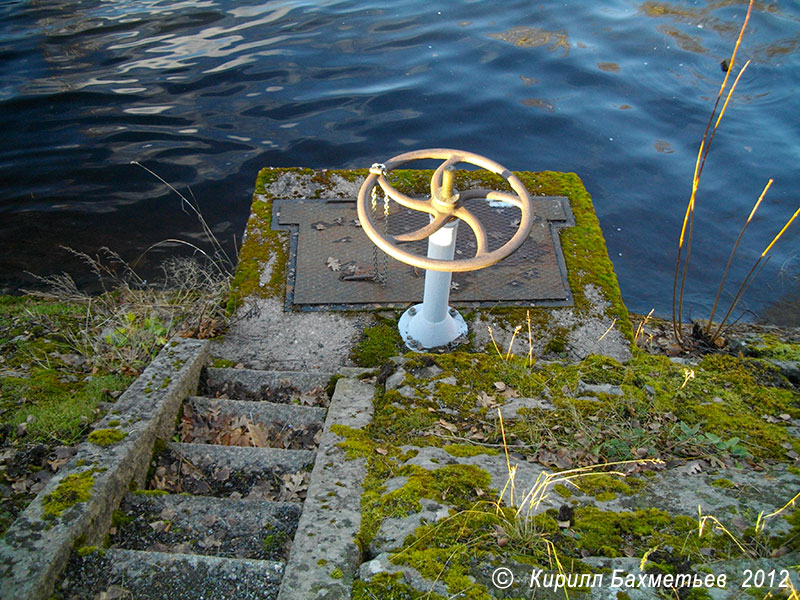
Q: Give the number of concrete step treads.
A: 5